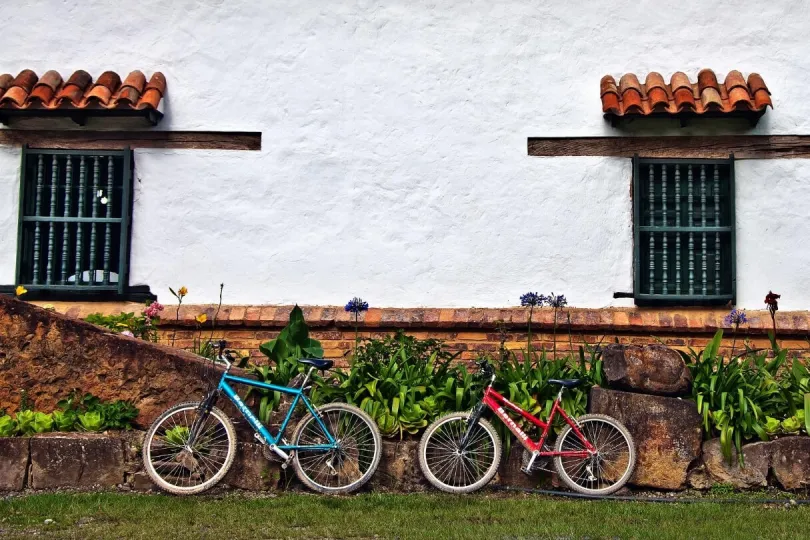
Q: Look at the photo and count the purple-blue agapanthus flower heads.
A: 4